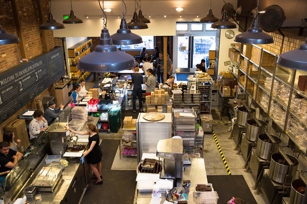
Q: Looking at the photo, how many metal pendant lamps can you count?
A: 11